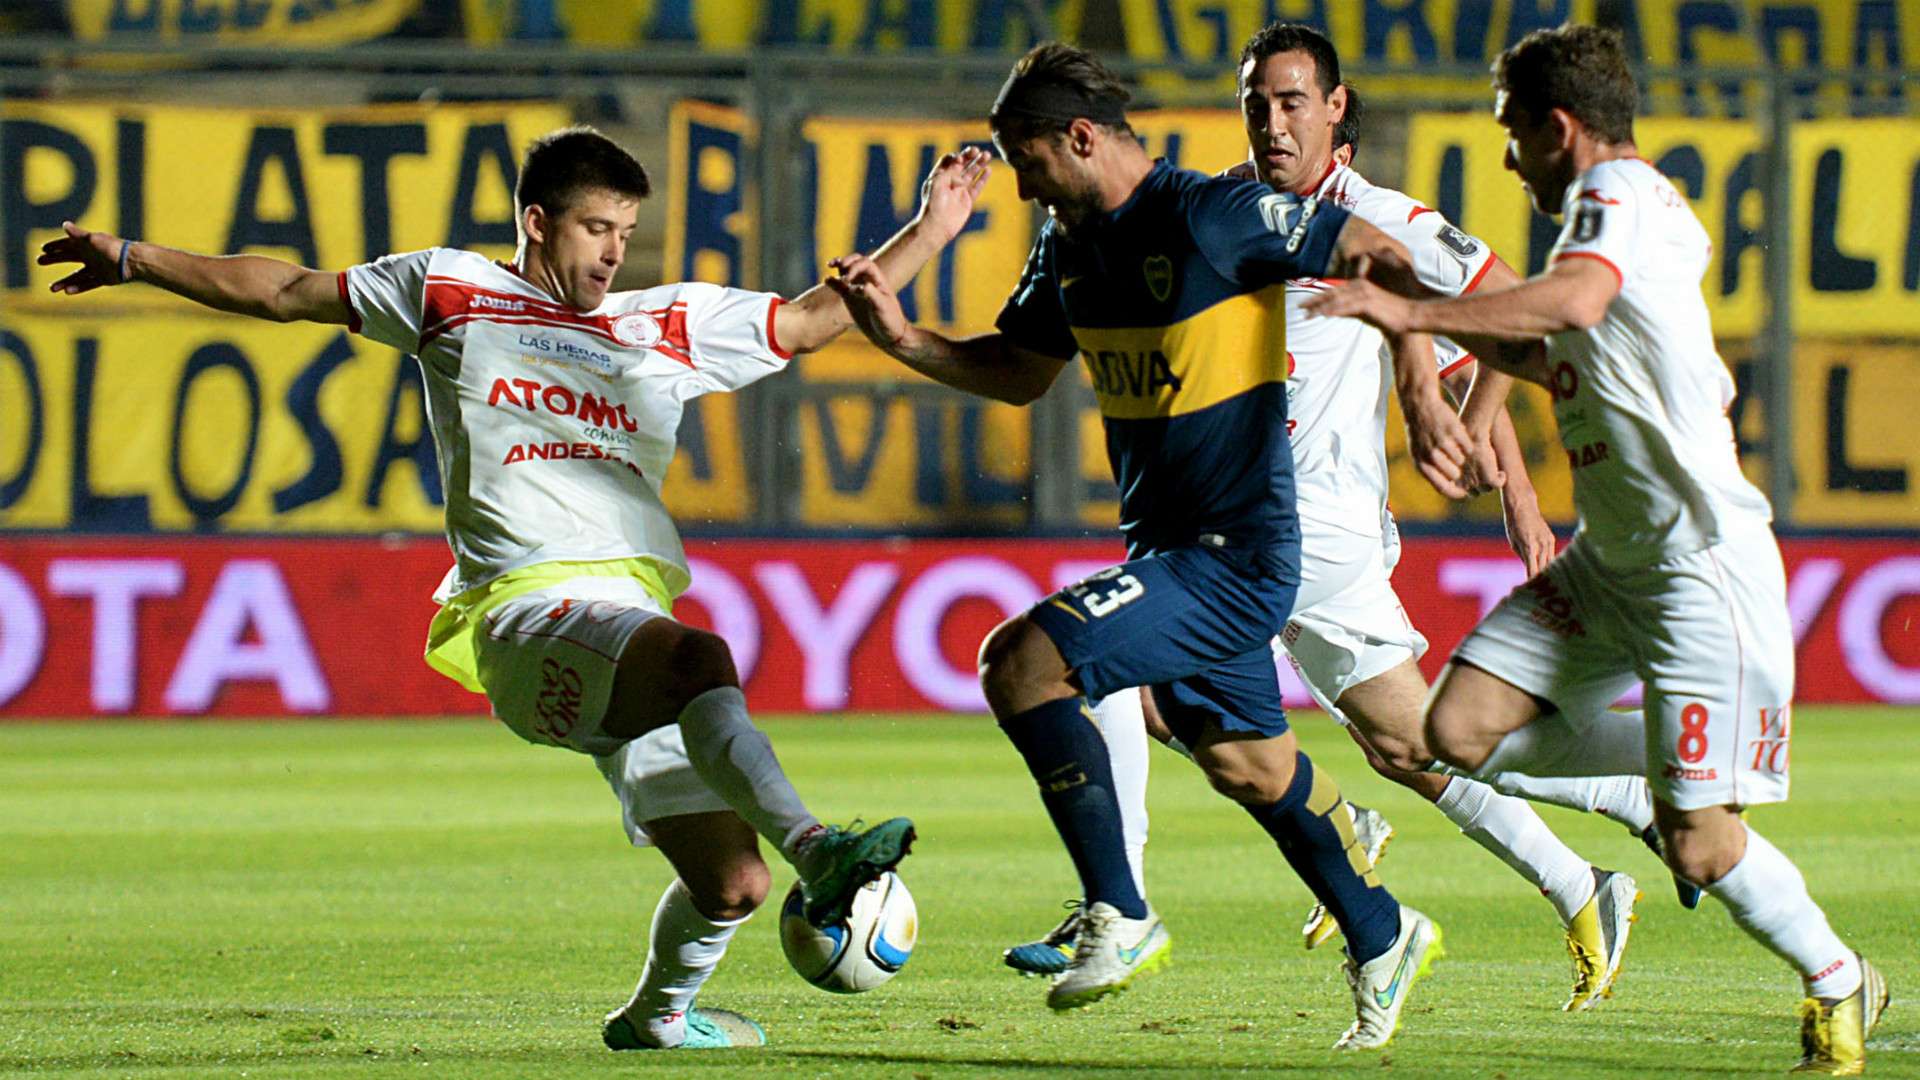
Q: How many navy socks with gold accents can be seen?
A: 2